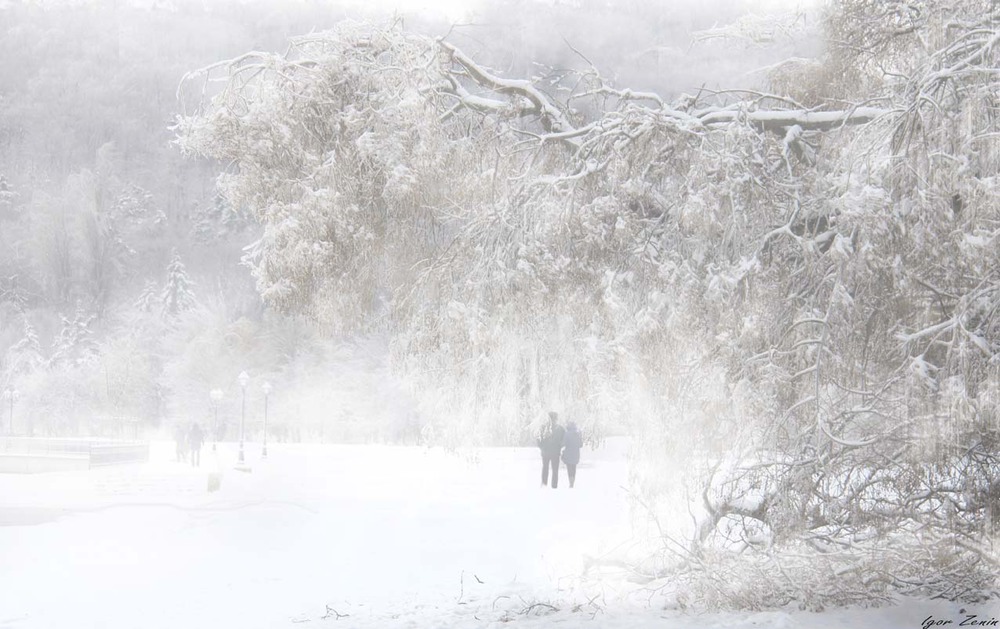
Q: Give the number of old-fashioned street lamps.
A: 4